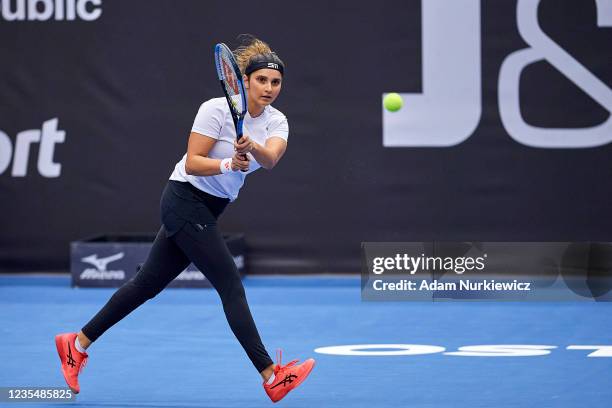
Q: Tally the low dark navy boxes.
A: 1